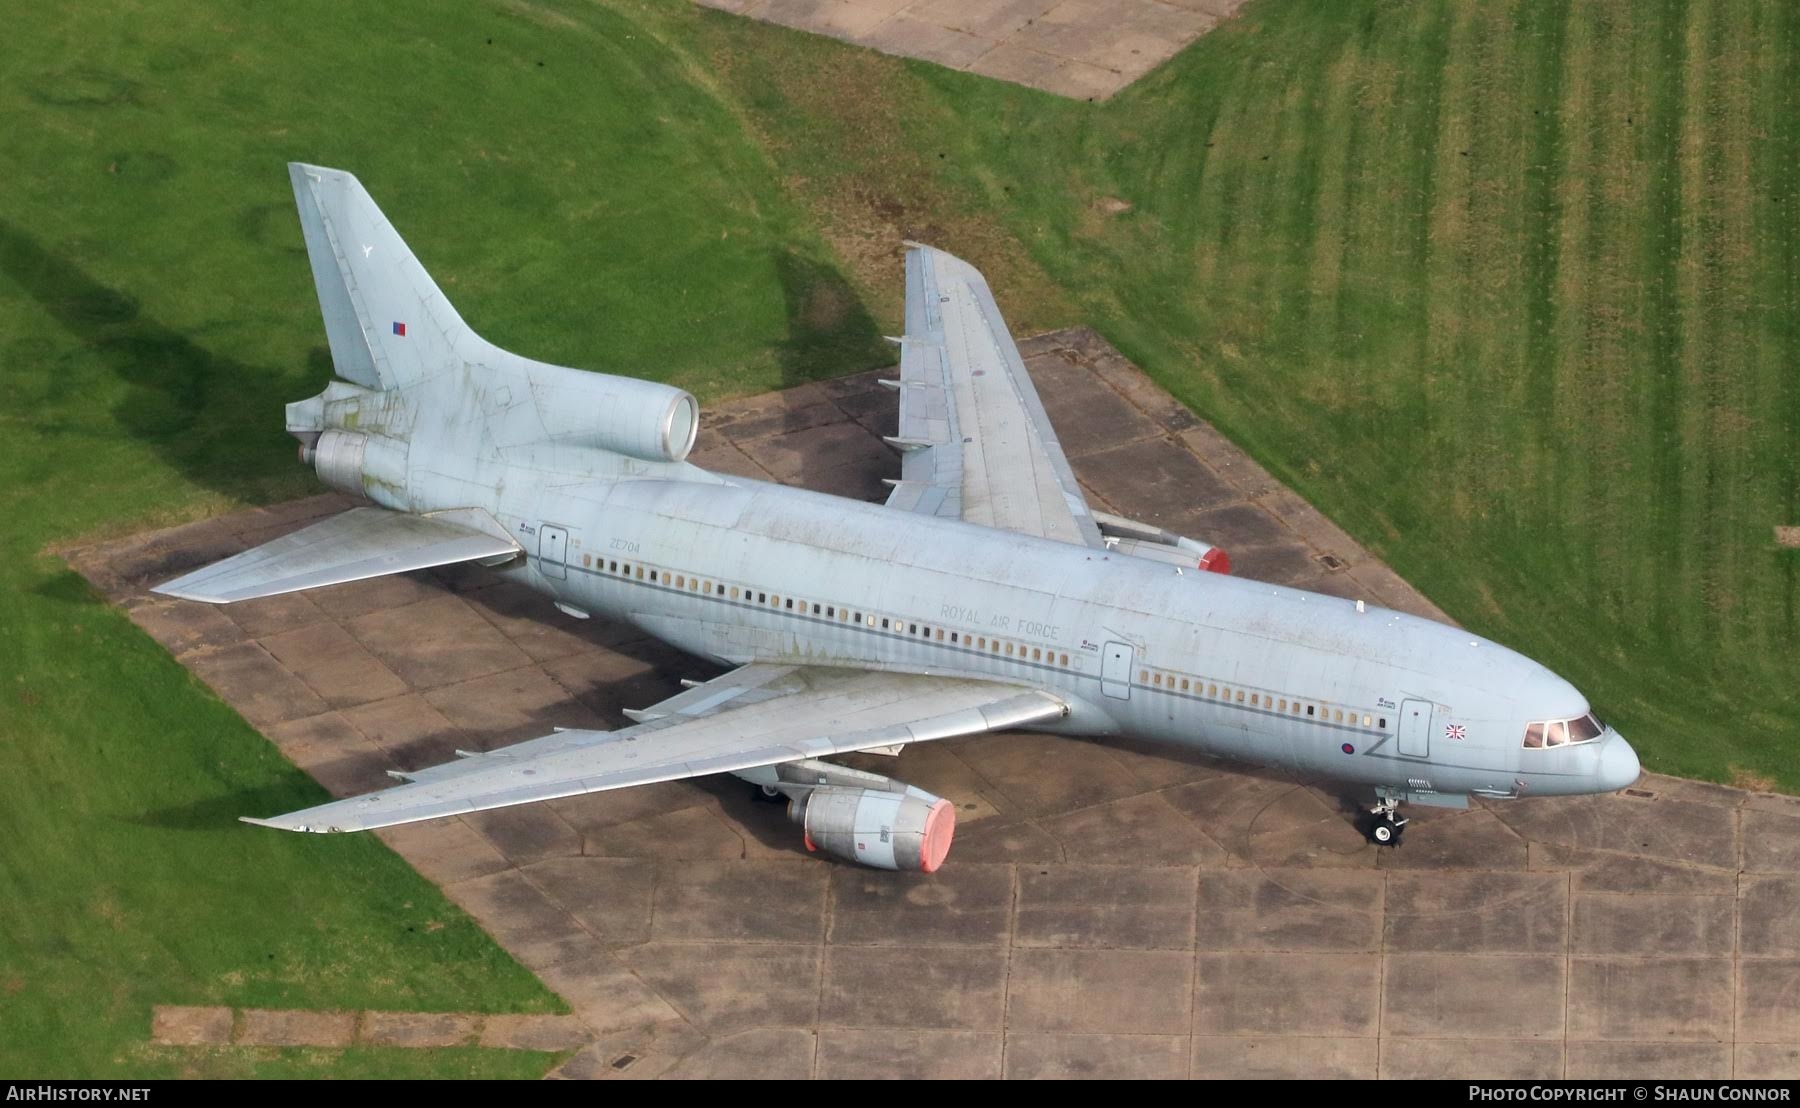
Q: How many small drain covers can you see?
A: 3